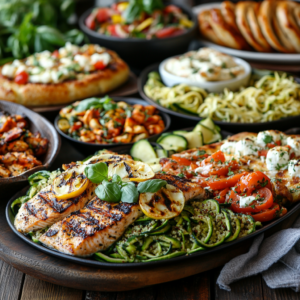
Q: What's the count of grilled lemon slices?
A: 3